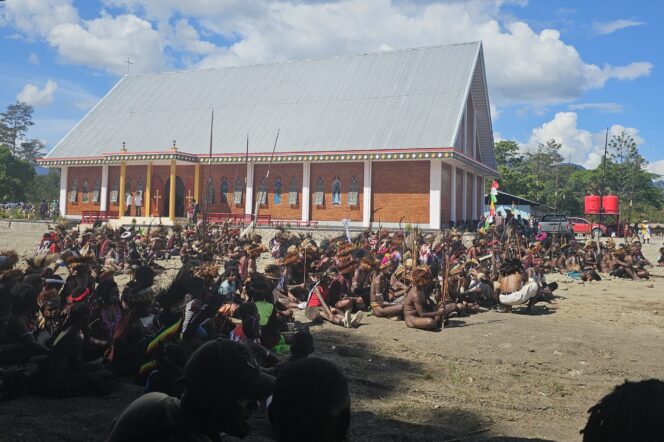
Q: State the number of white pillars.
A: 10